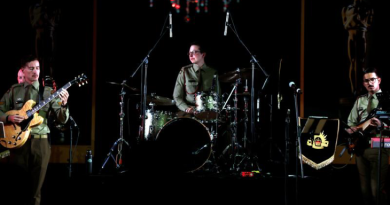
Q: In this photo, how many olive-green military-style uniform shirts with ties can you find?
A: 3